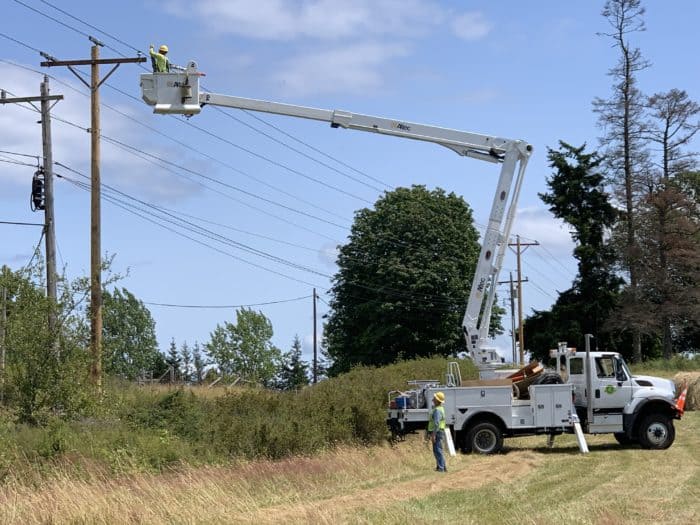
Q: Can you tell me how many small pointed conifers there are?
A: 4